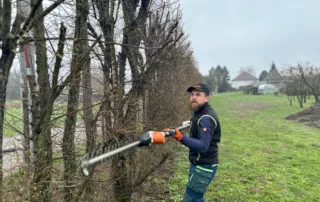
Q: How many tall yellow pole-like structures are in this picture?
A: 0